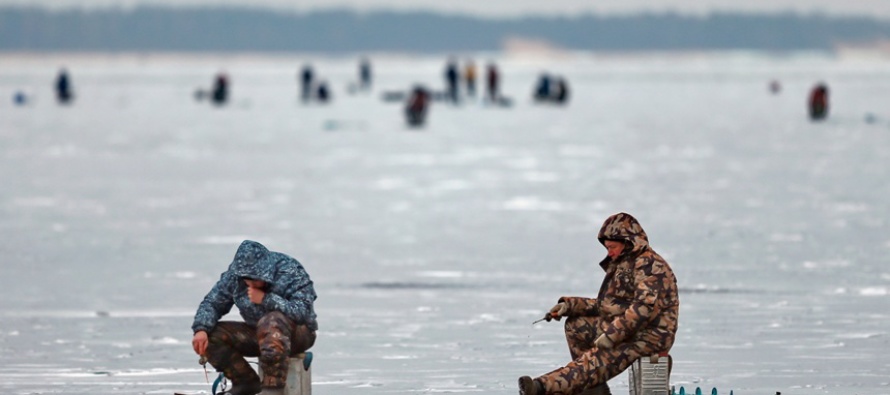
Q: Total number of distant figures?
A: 12